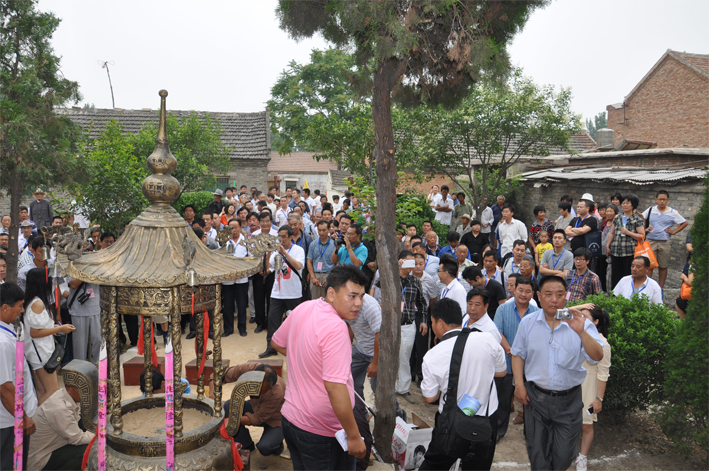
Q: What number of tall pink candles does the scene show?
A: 3